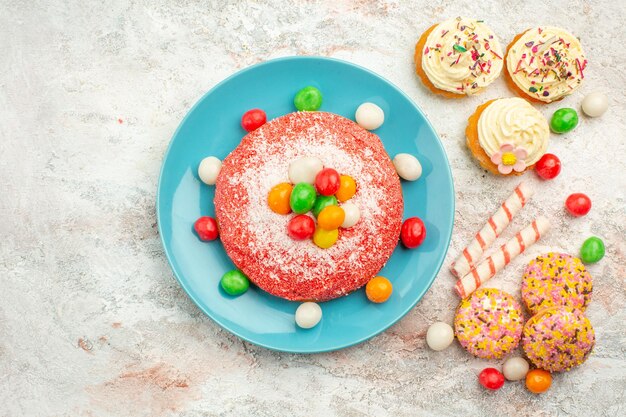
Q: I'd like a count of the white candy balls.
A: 9